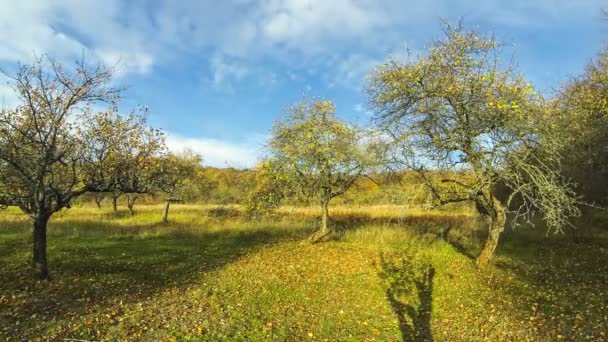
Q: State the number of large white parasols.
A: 0